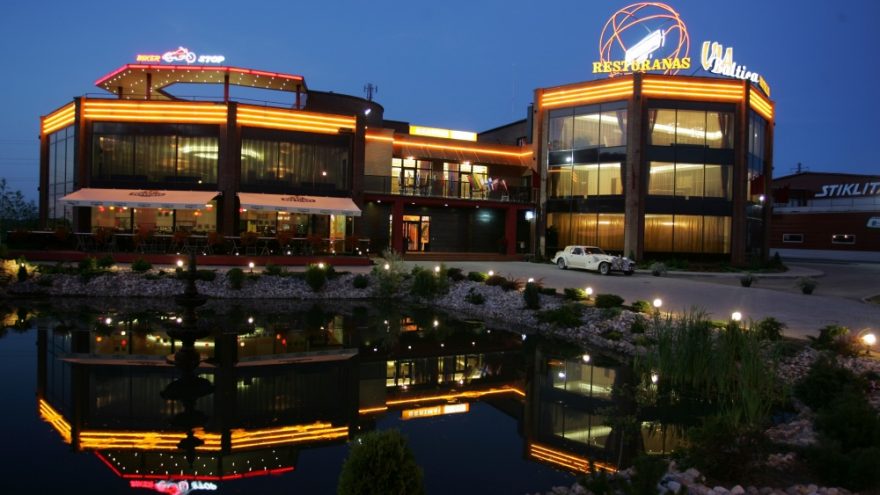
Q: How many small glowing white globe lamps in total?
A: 11